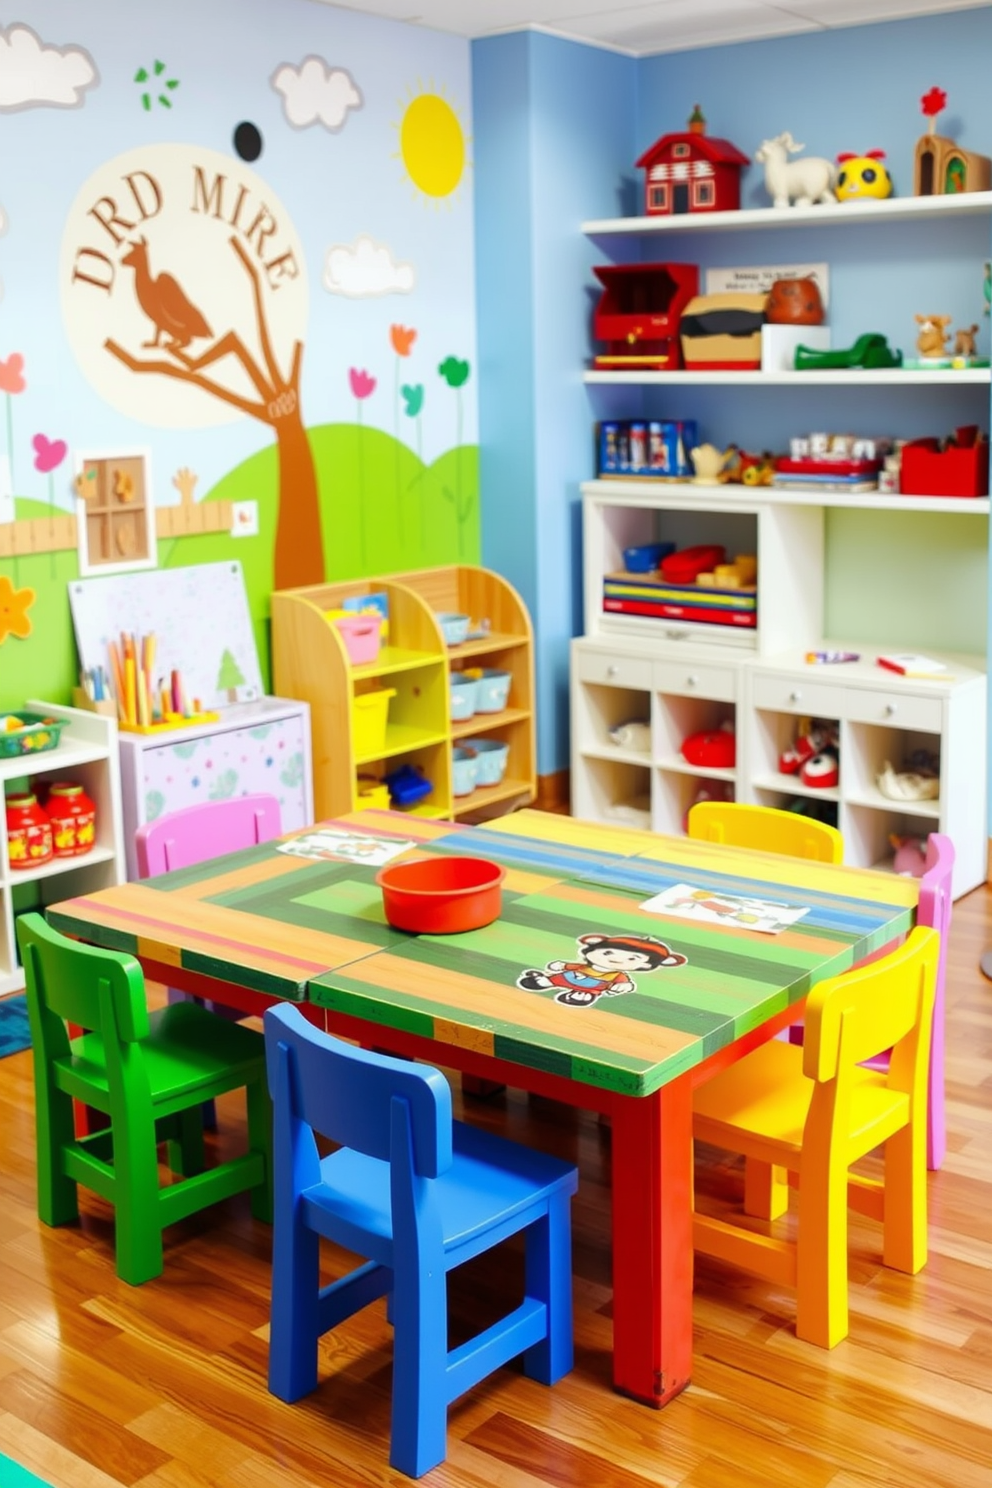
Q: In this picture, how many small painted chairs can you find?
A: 6